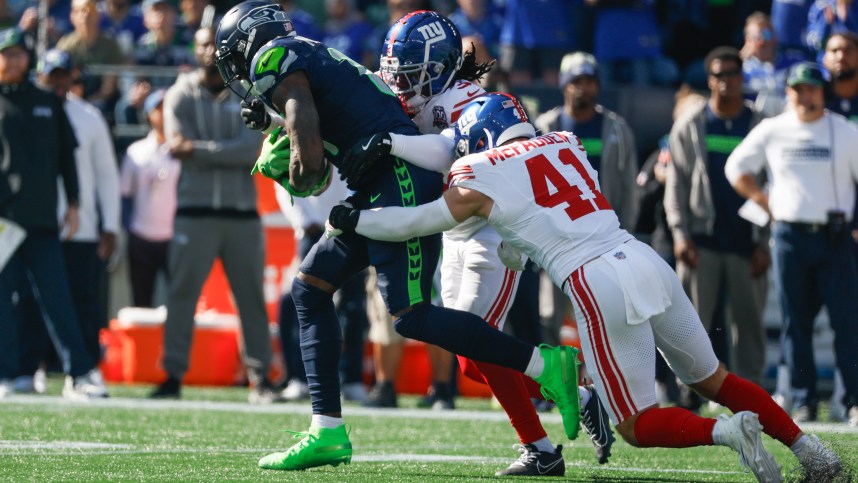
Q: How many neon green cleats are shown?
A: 2